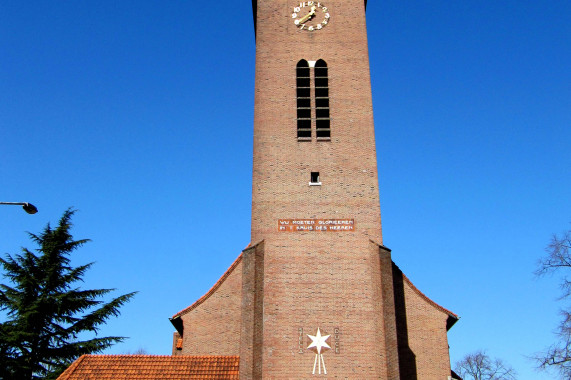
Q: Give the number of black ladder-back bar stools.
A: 0